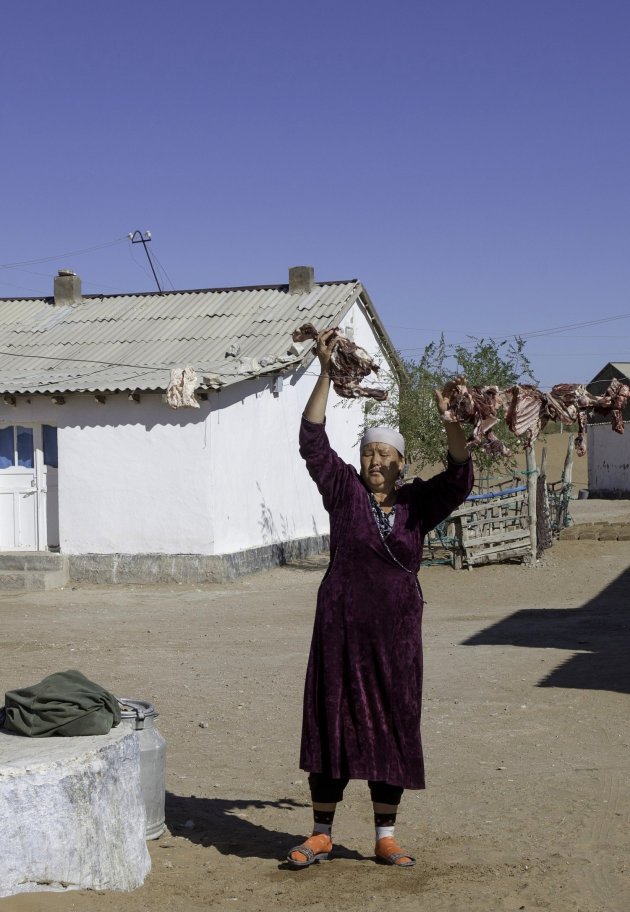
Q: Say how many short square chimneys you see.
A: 2